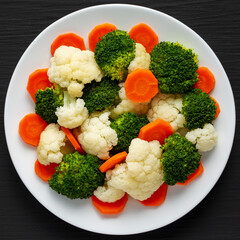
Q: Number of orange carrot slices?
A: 15